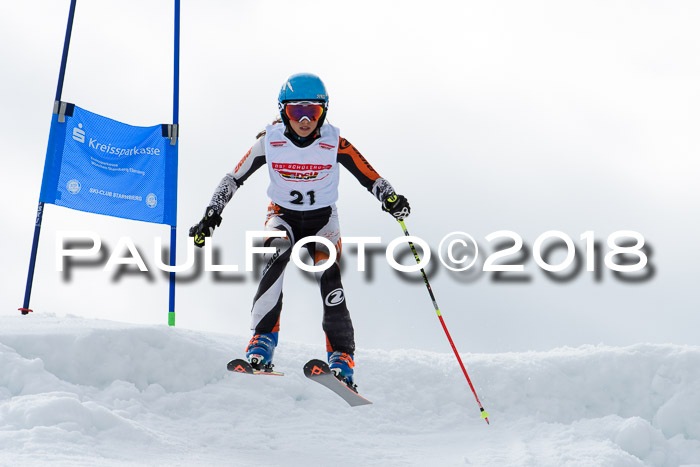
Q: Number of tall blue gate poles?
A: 2